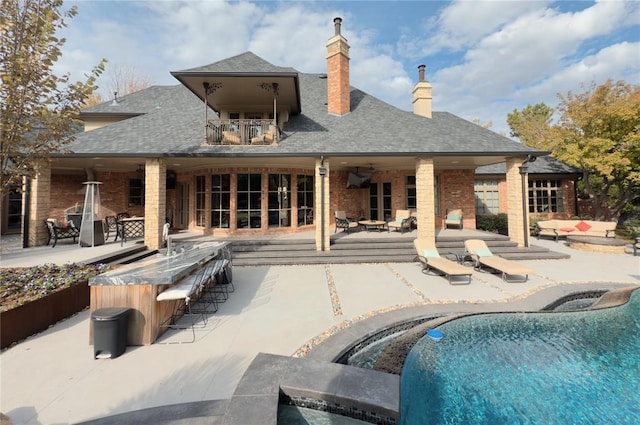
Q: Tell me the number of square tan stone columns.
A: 5